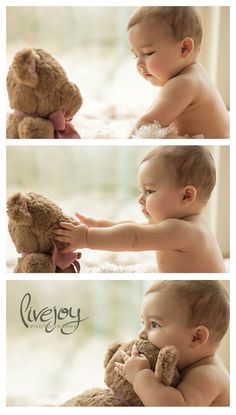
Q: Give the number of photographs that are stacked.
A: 3